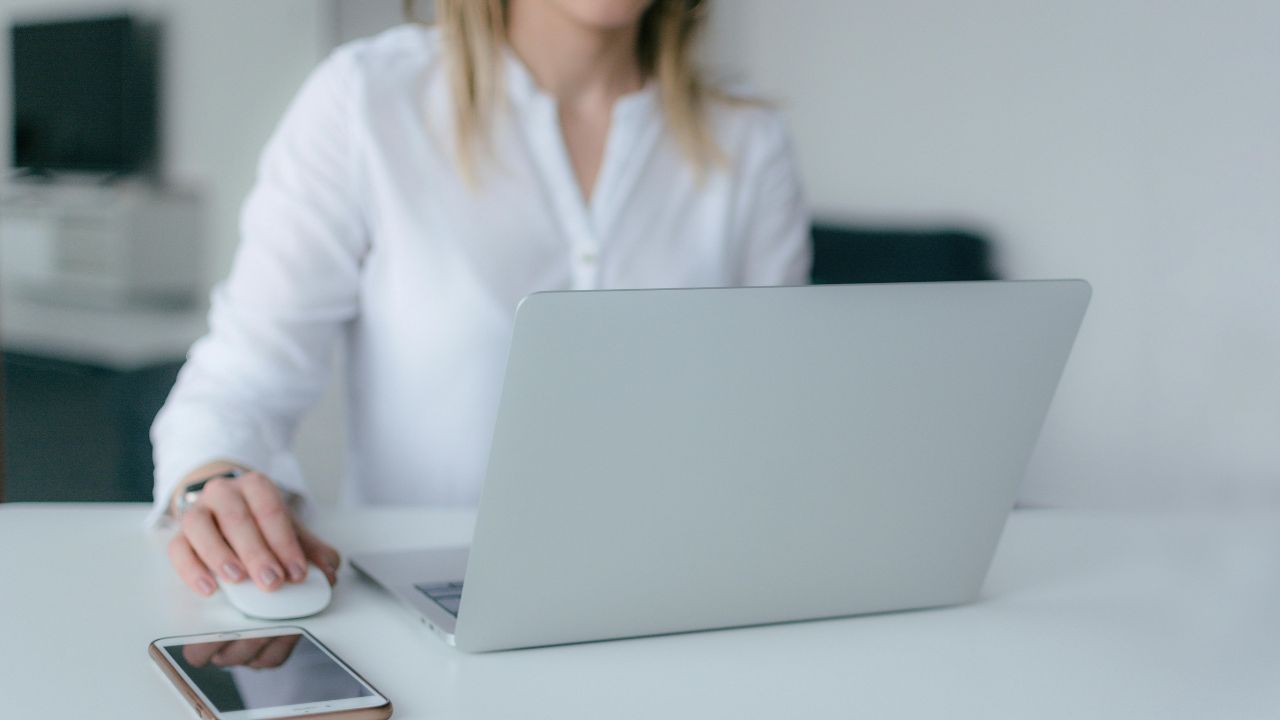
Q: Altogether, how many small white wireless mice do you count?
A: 1